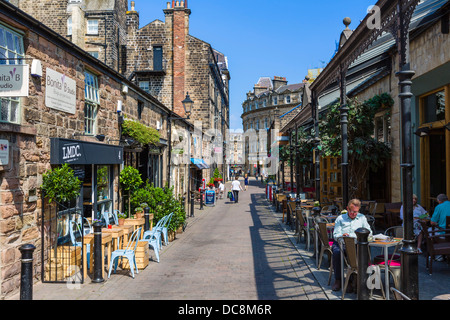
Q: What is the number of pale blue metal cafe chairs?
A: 8